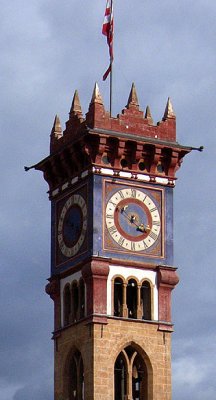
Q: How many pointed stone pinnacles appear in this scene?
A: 6